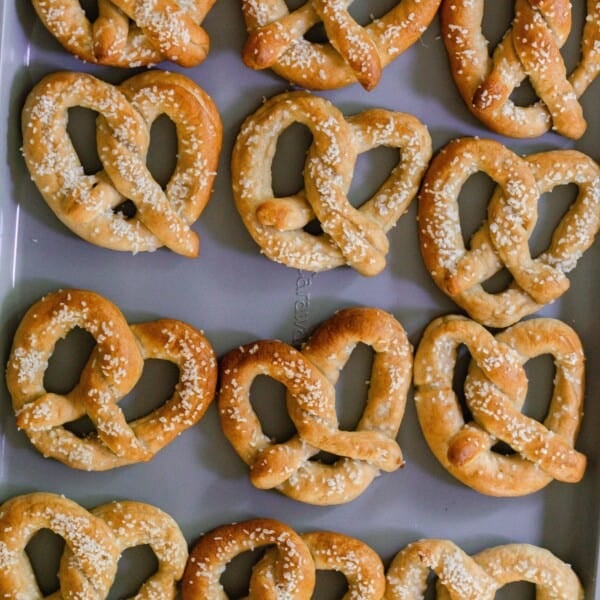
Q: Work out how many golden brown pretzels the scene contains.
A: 12